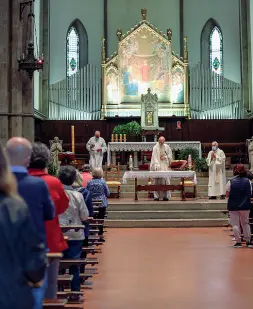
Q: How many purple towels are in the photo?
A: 0